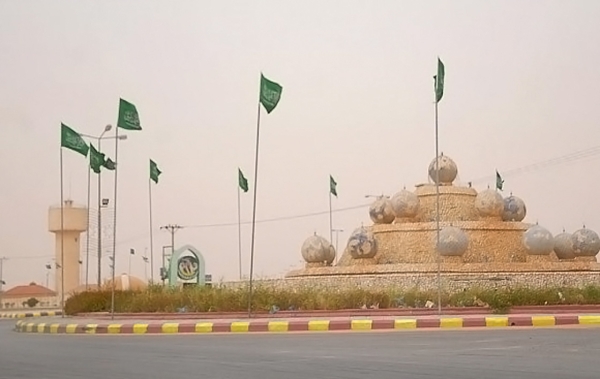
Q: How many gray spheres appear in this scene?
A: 12